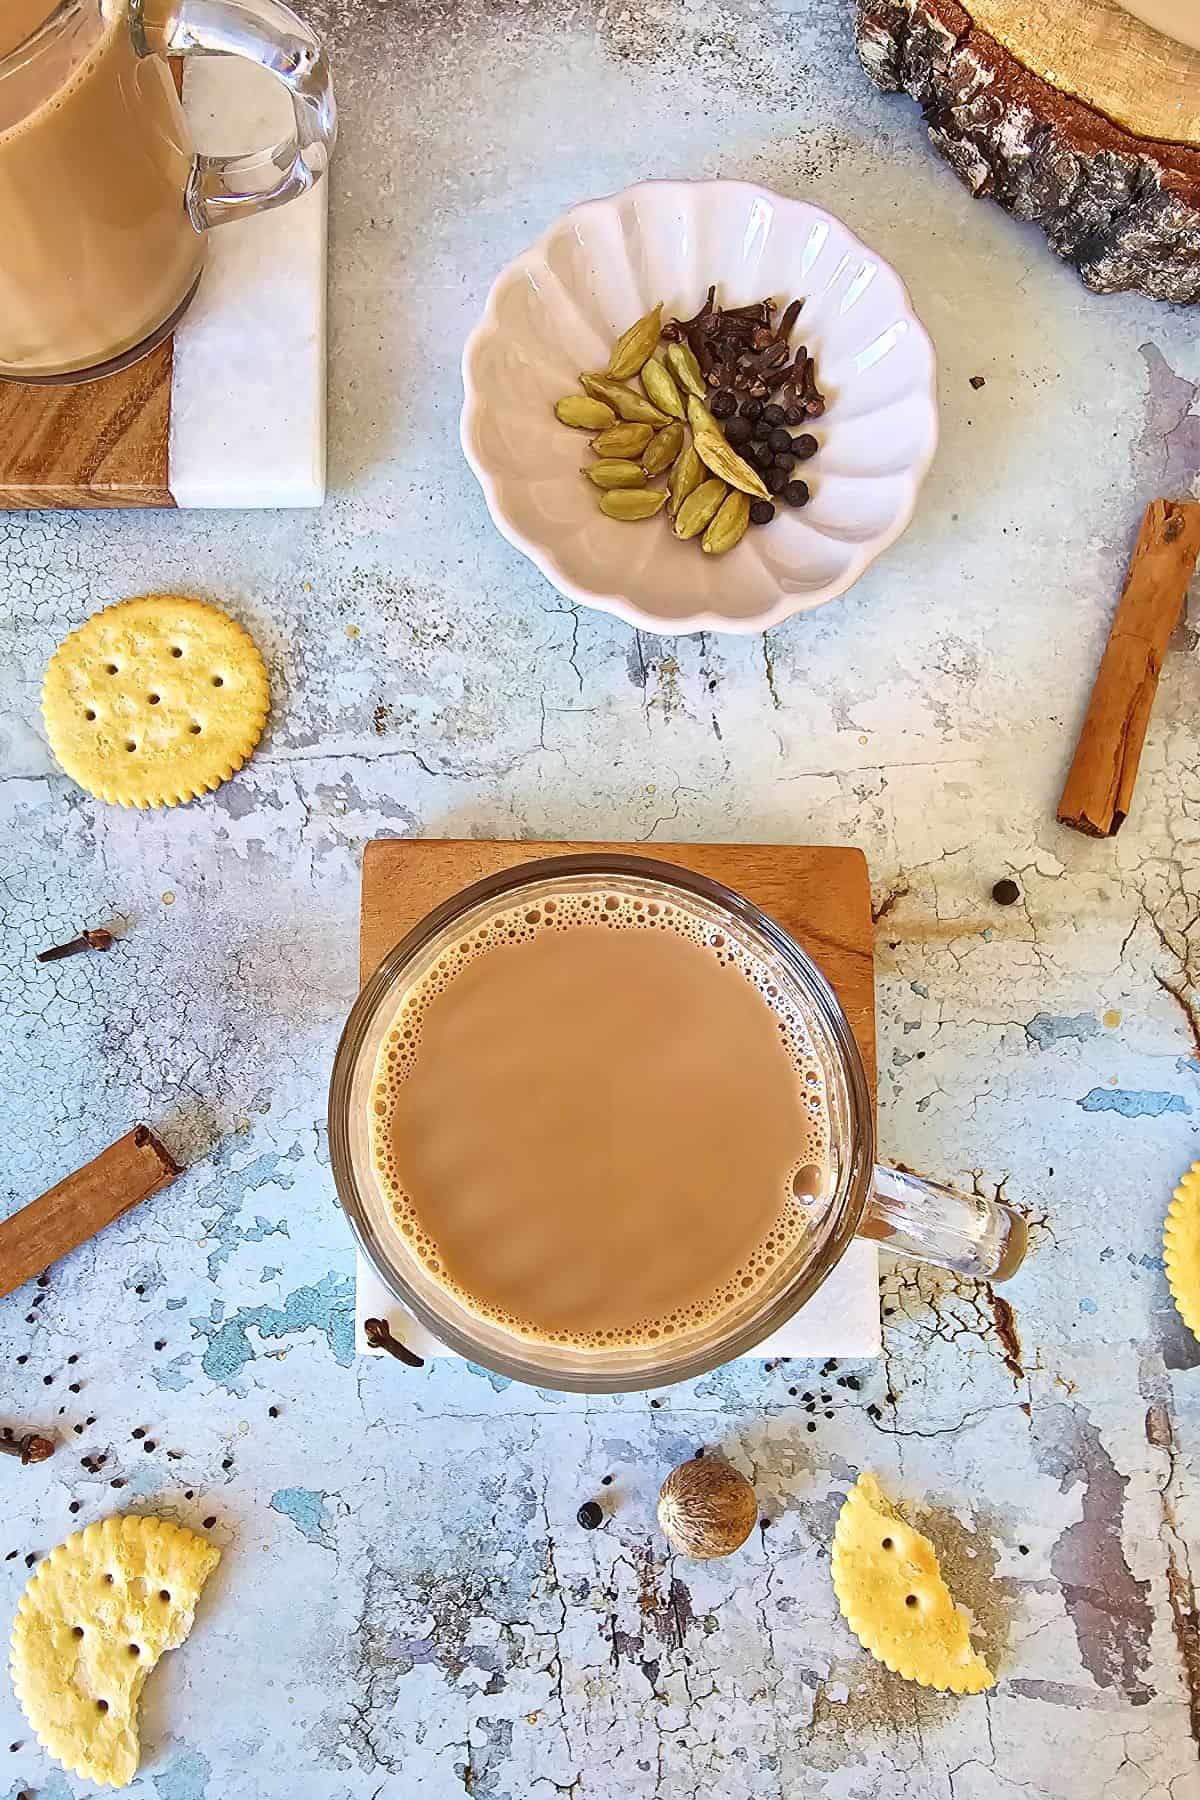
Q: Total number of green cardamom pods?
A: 14